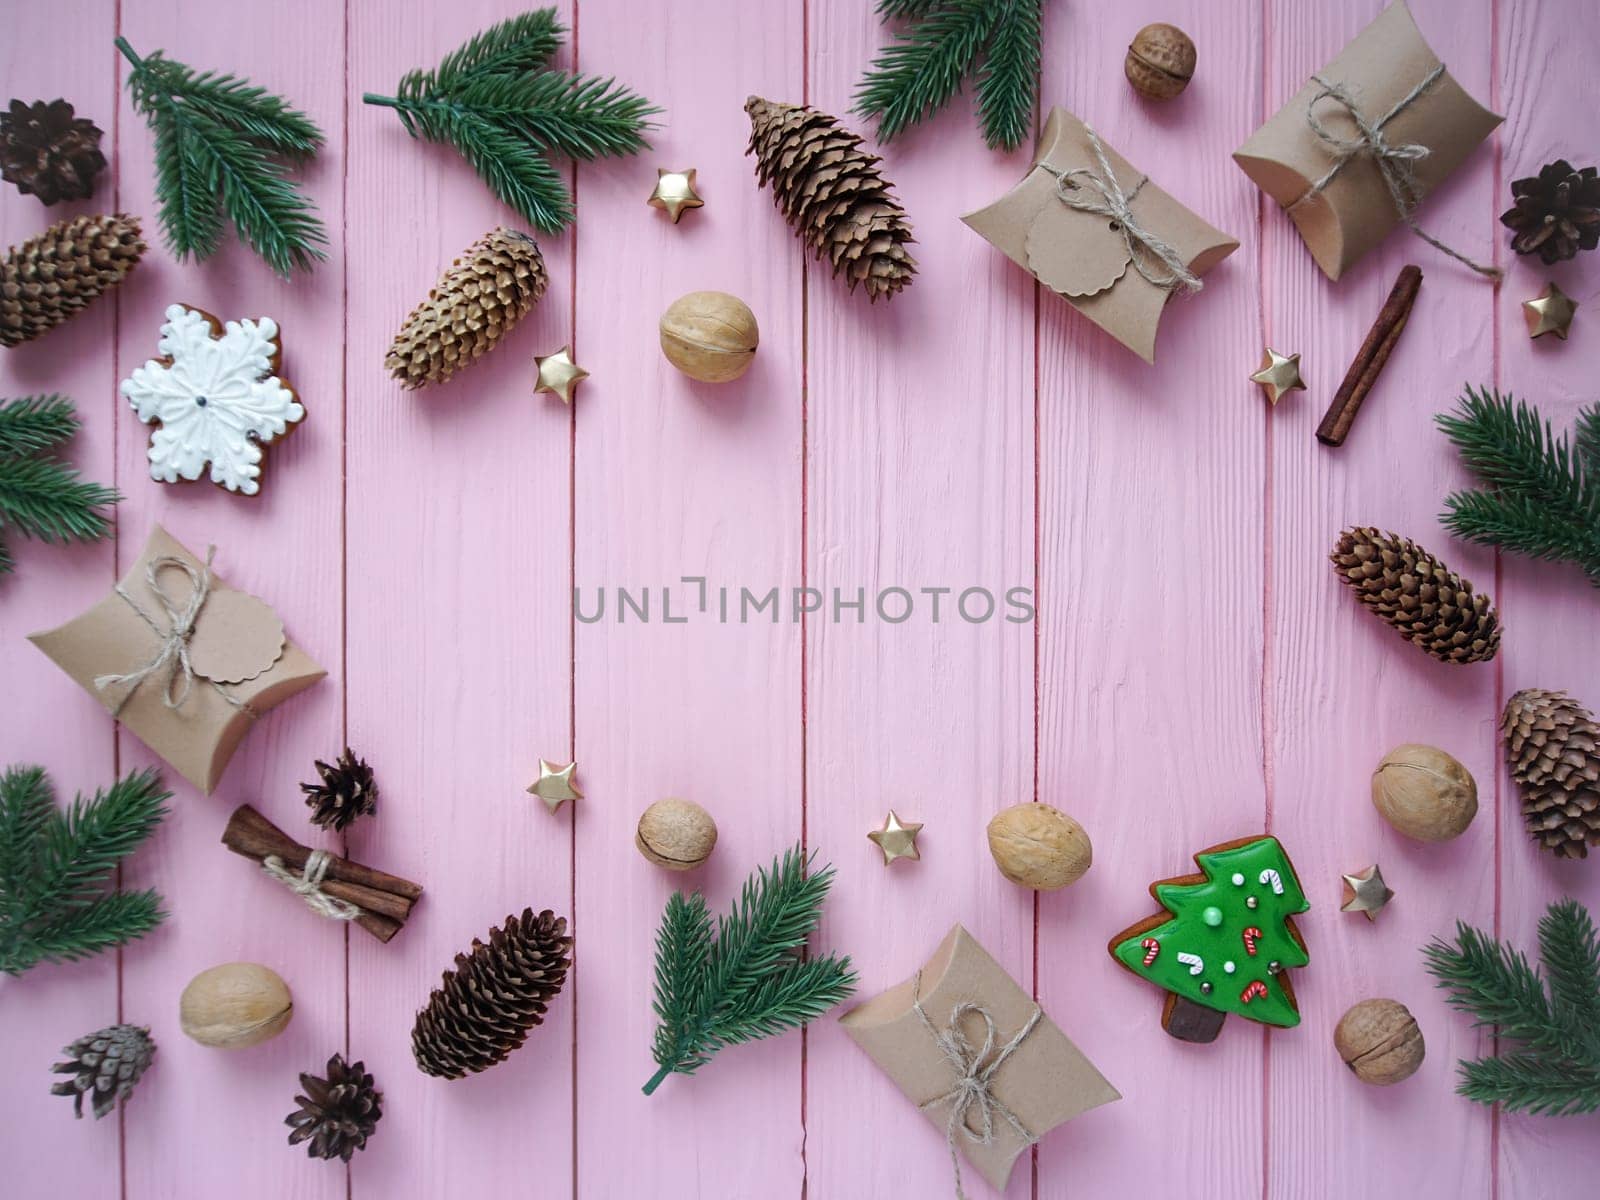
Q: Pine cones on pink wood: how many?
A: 11